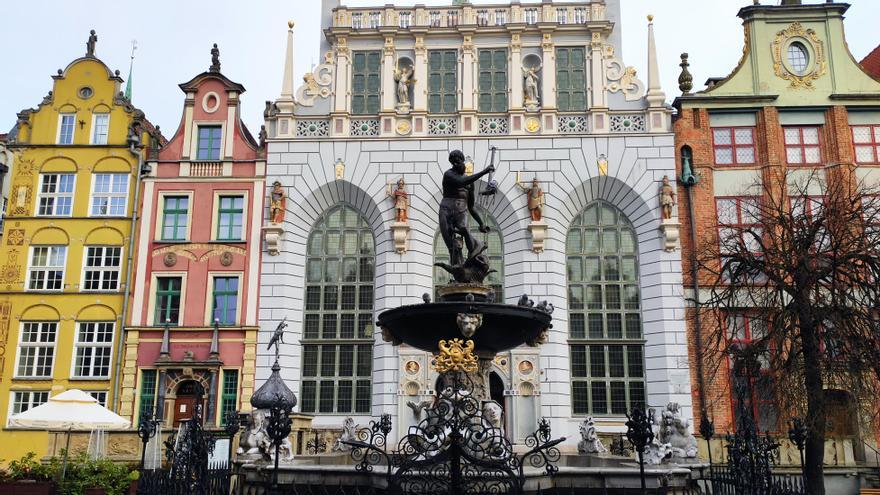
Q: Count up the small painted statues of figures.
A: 4